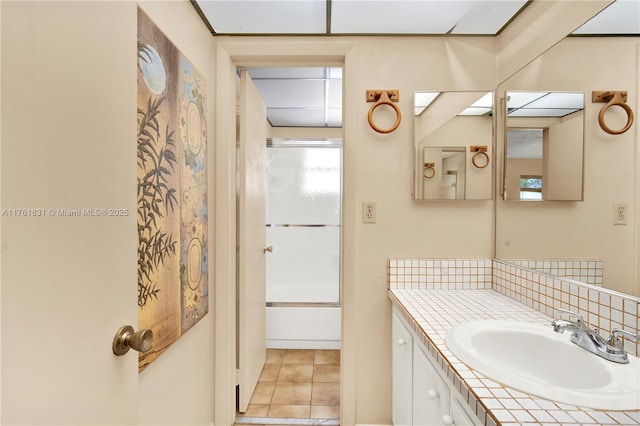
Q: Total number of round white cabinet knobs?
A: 3